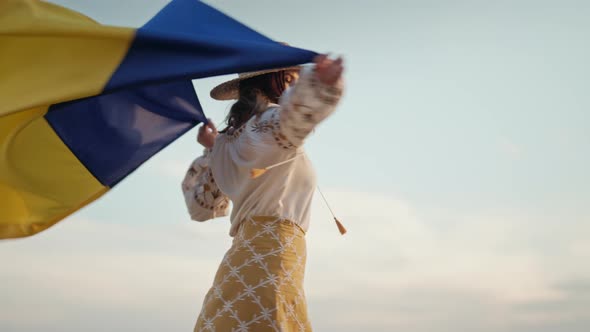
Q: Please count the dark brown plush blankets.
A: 0